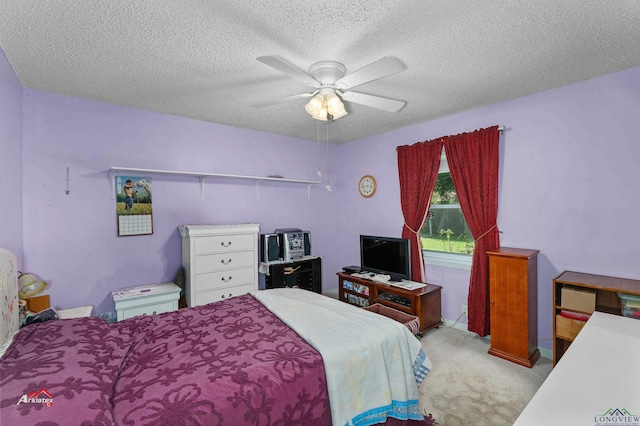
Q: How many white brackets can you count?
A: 4